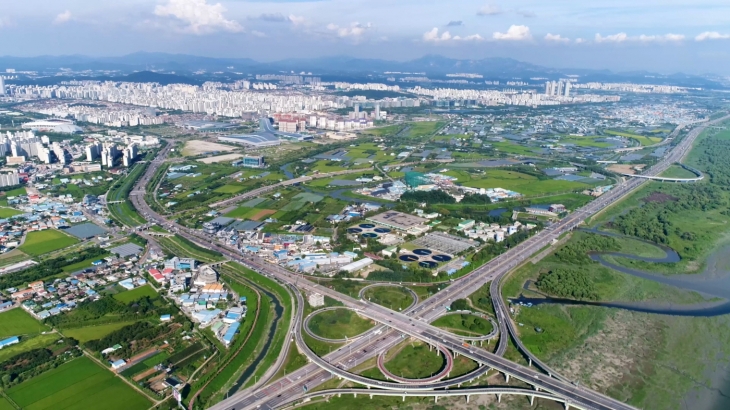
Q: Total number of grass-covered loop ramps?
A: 4